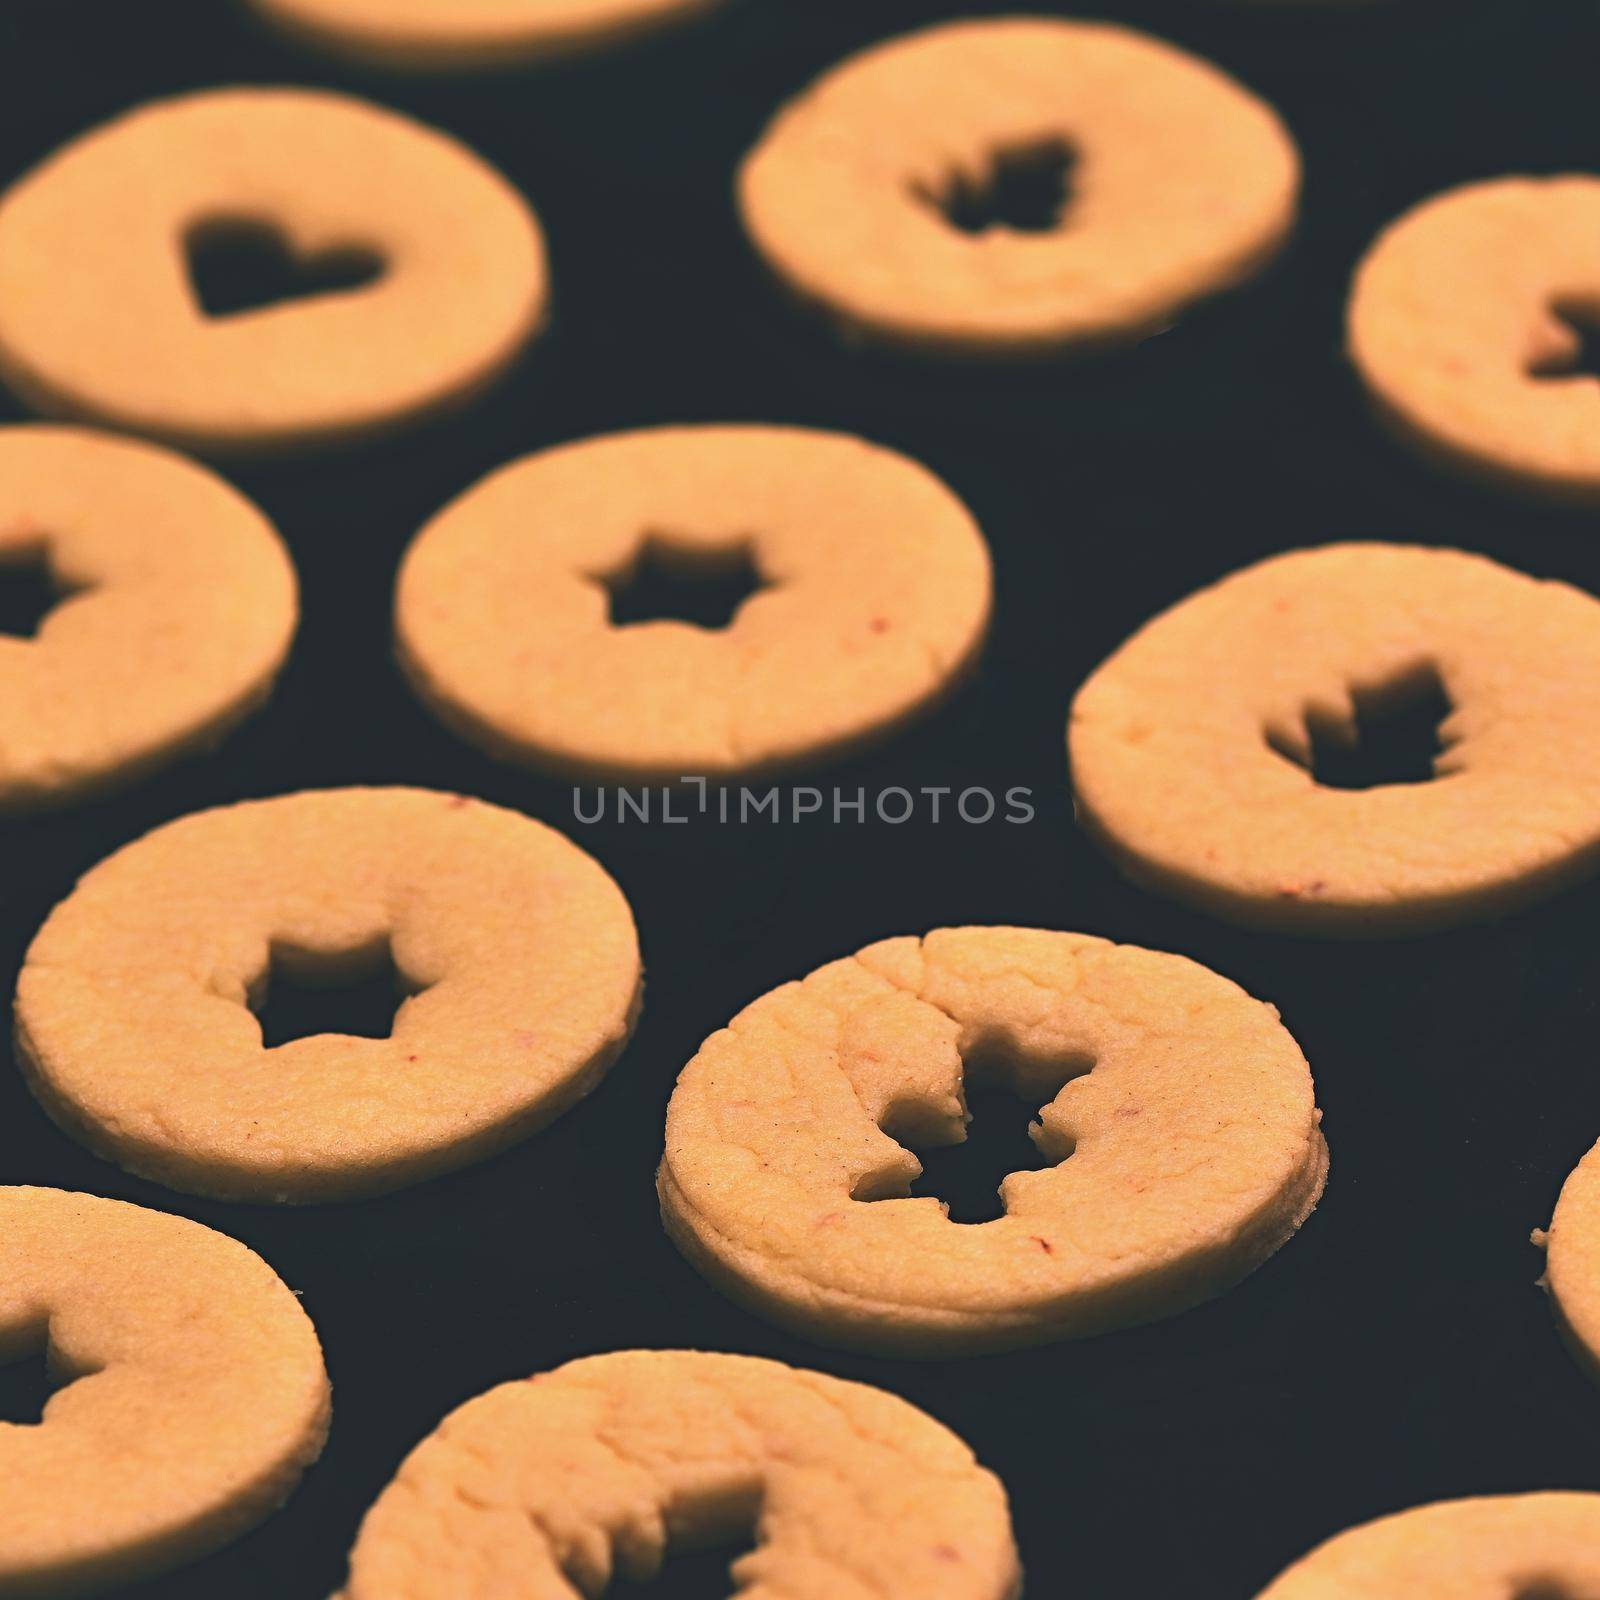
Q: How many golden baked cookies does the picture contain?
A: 13